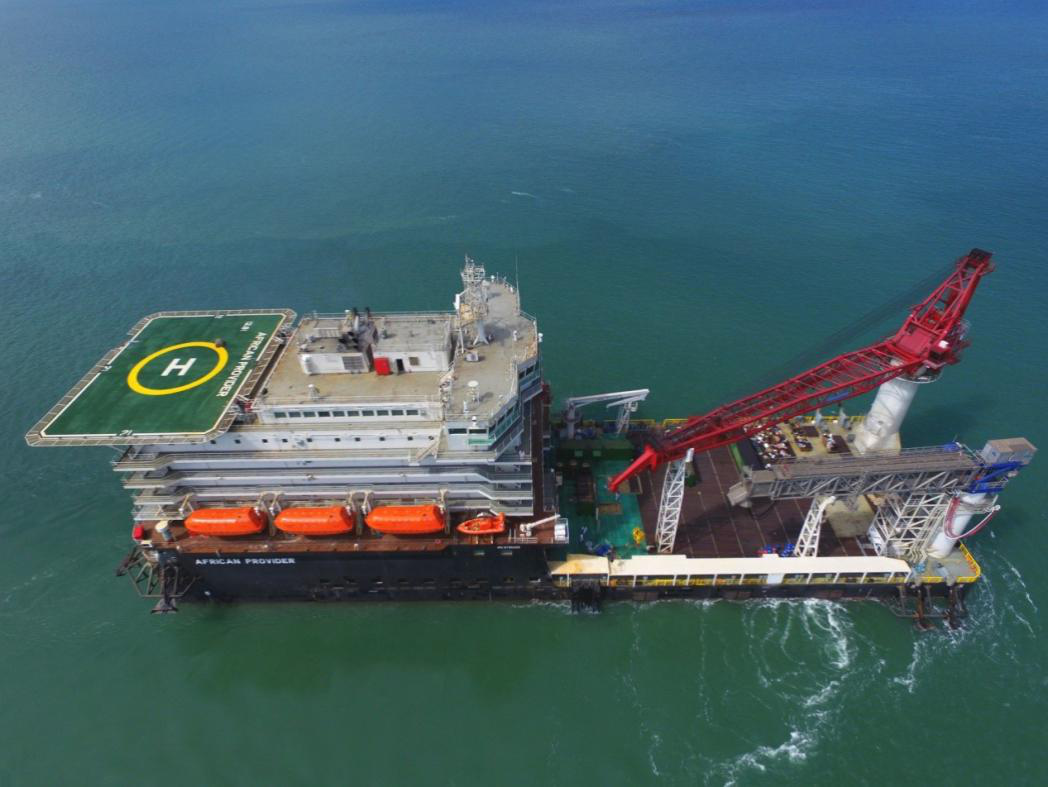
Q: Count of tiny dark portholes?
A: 10